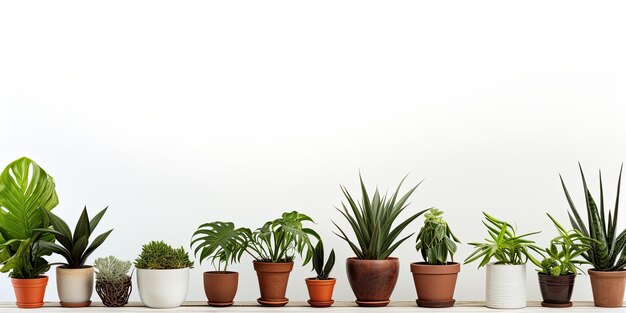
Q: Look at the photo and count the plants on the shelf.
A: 12